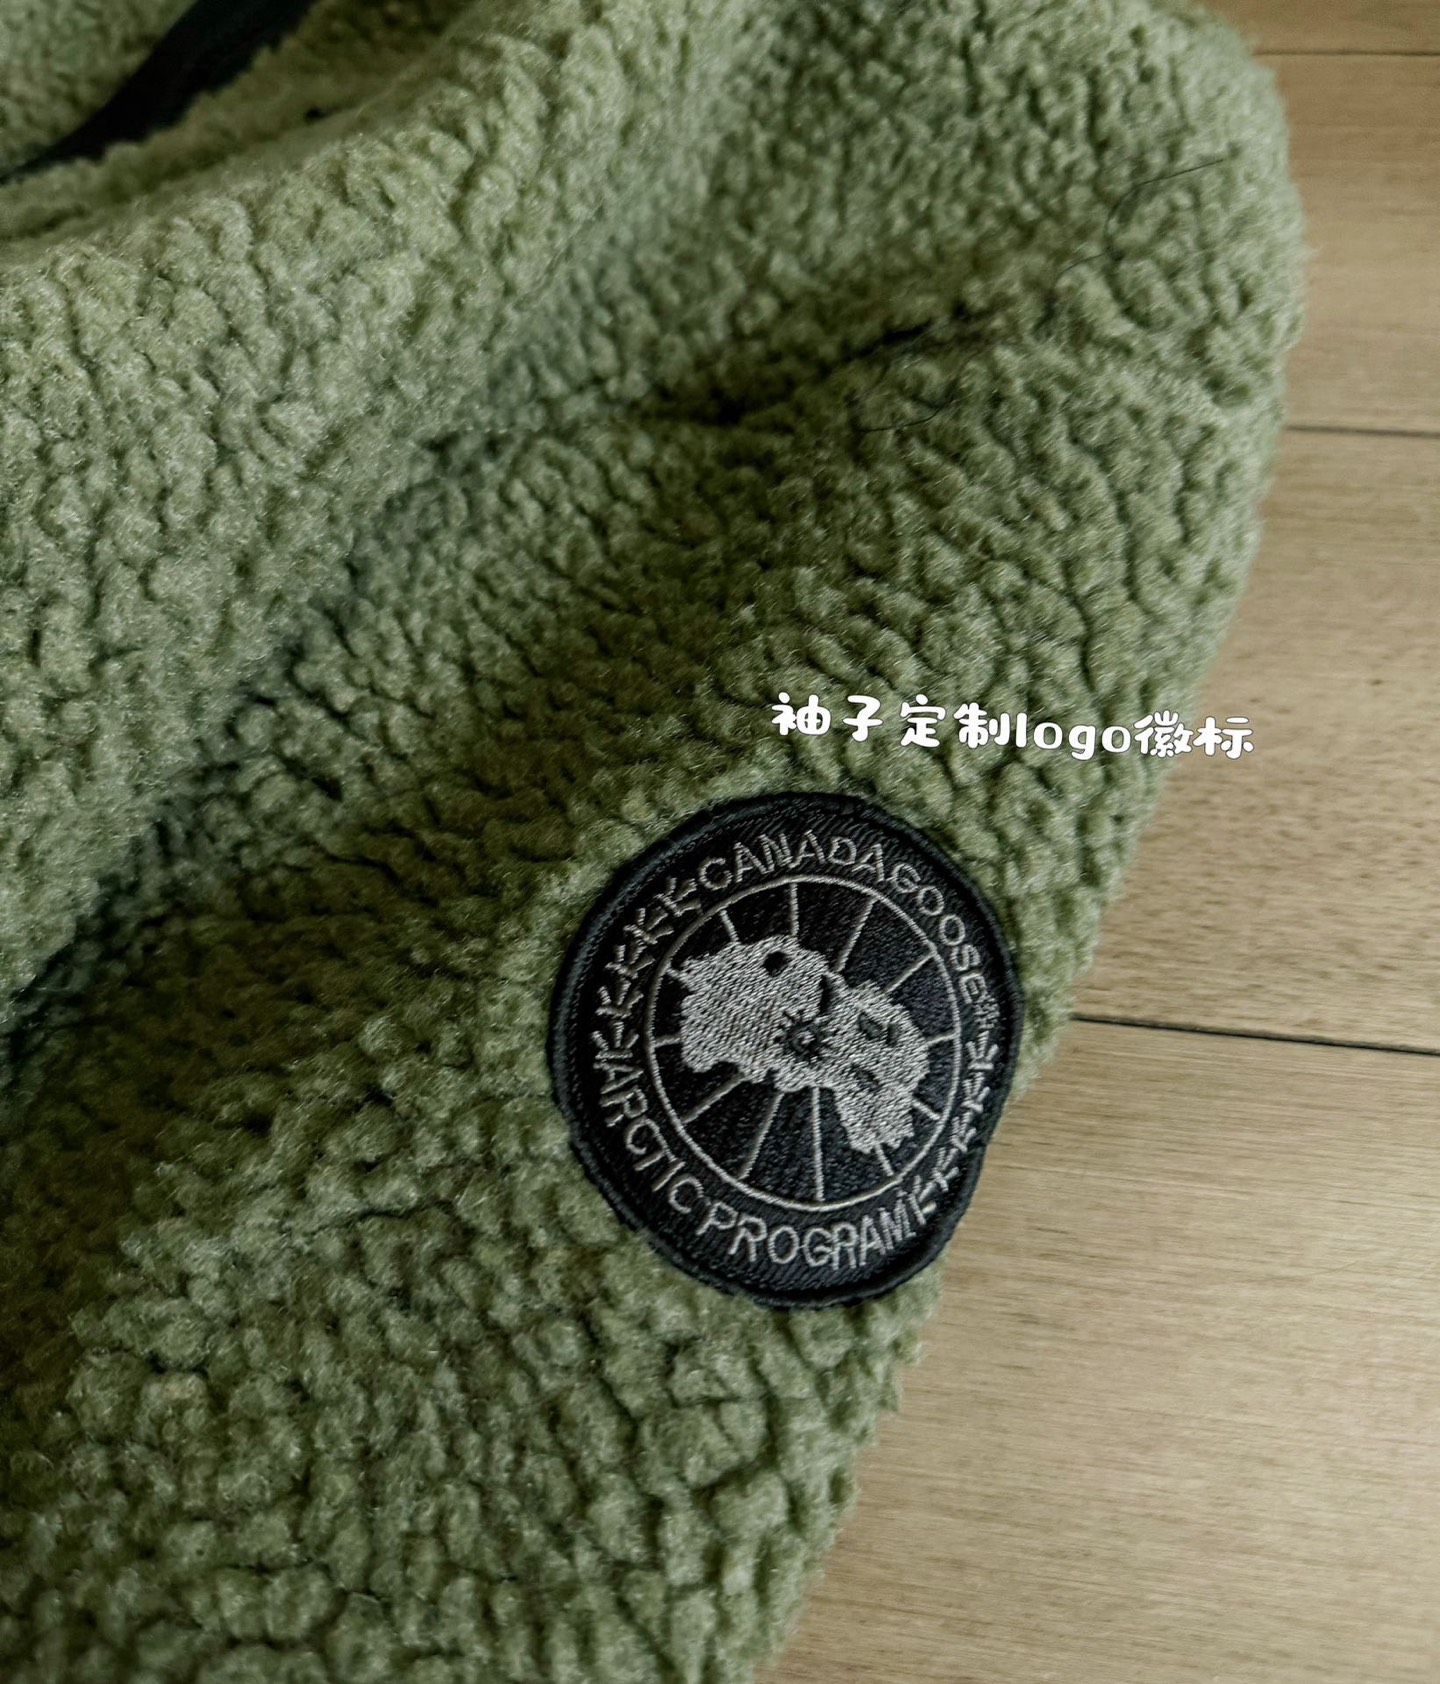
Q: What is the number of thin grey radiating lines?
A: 12